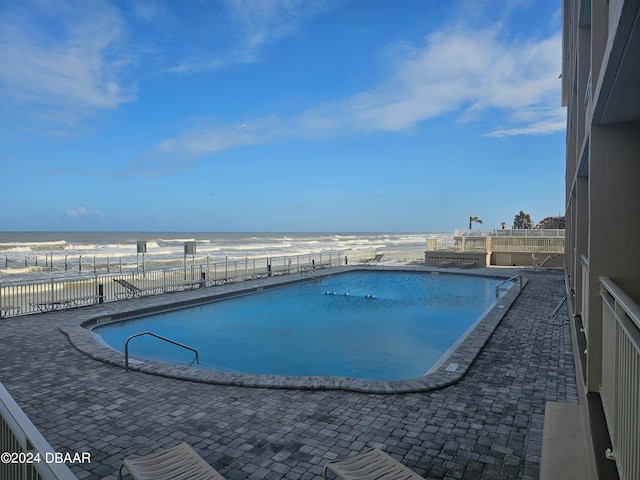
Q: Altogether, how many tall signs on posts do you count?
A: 2